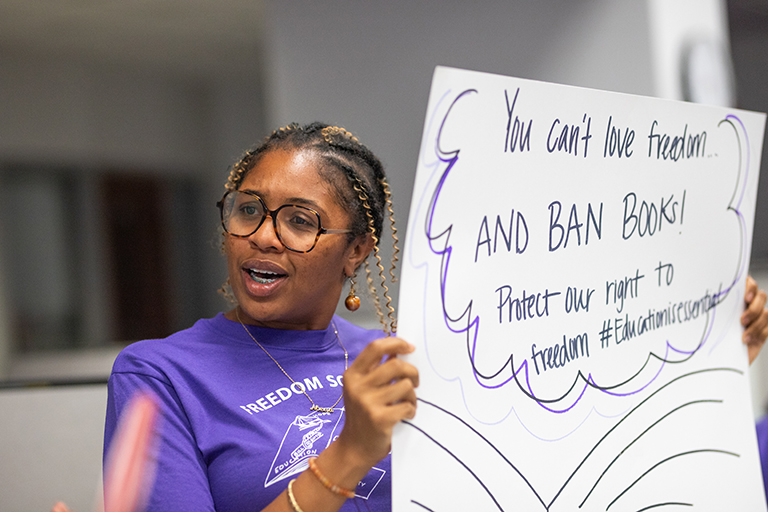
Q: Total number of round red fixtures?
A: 0